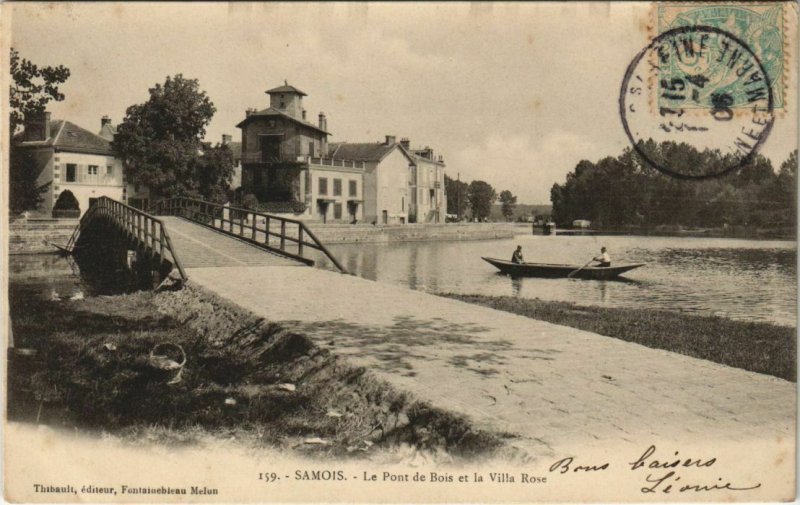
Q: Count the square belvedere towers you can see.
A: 1